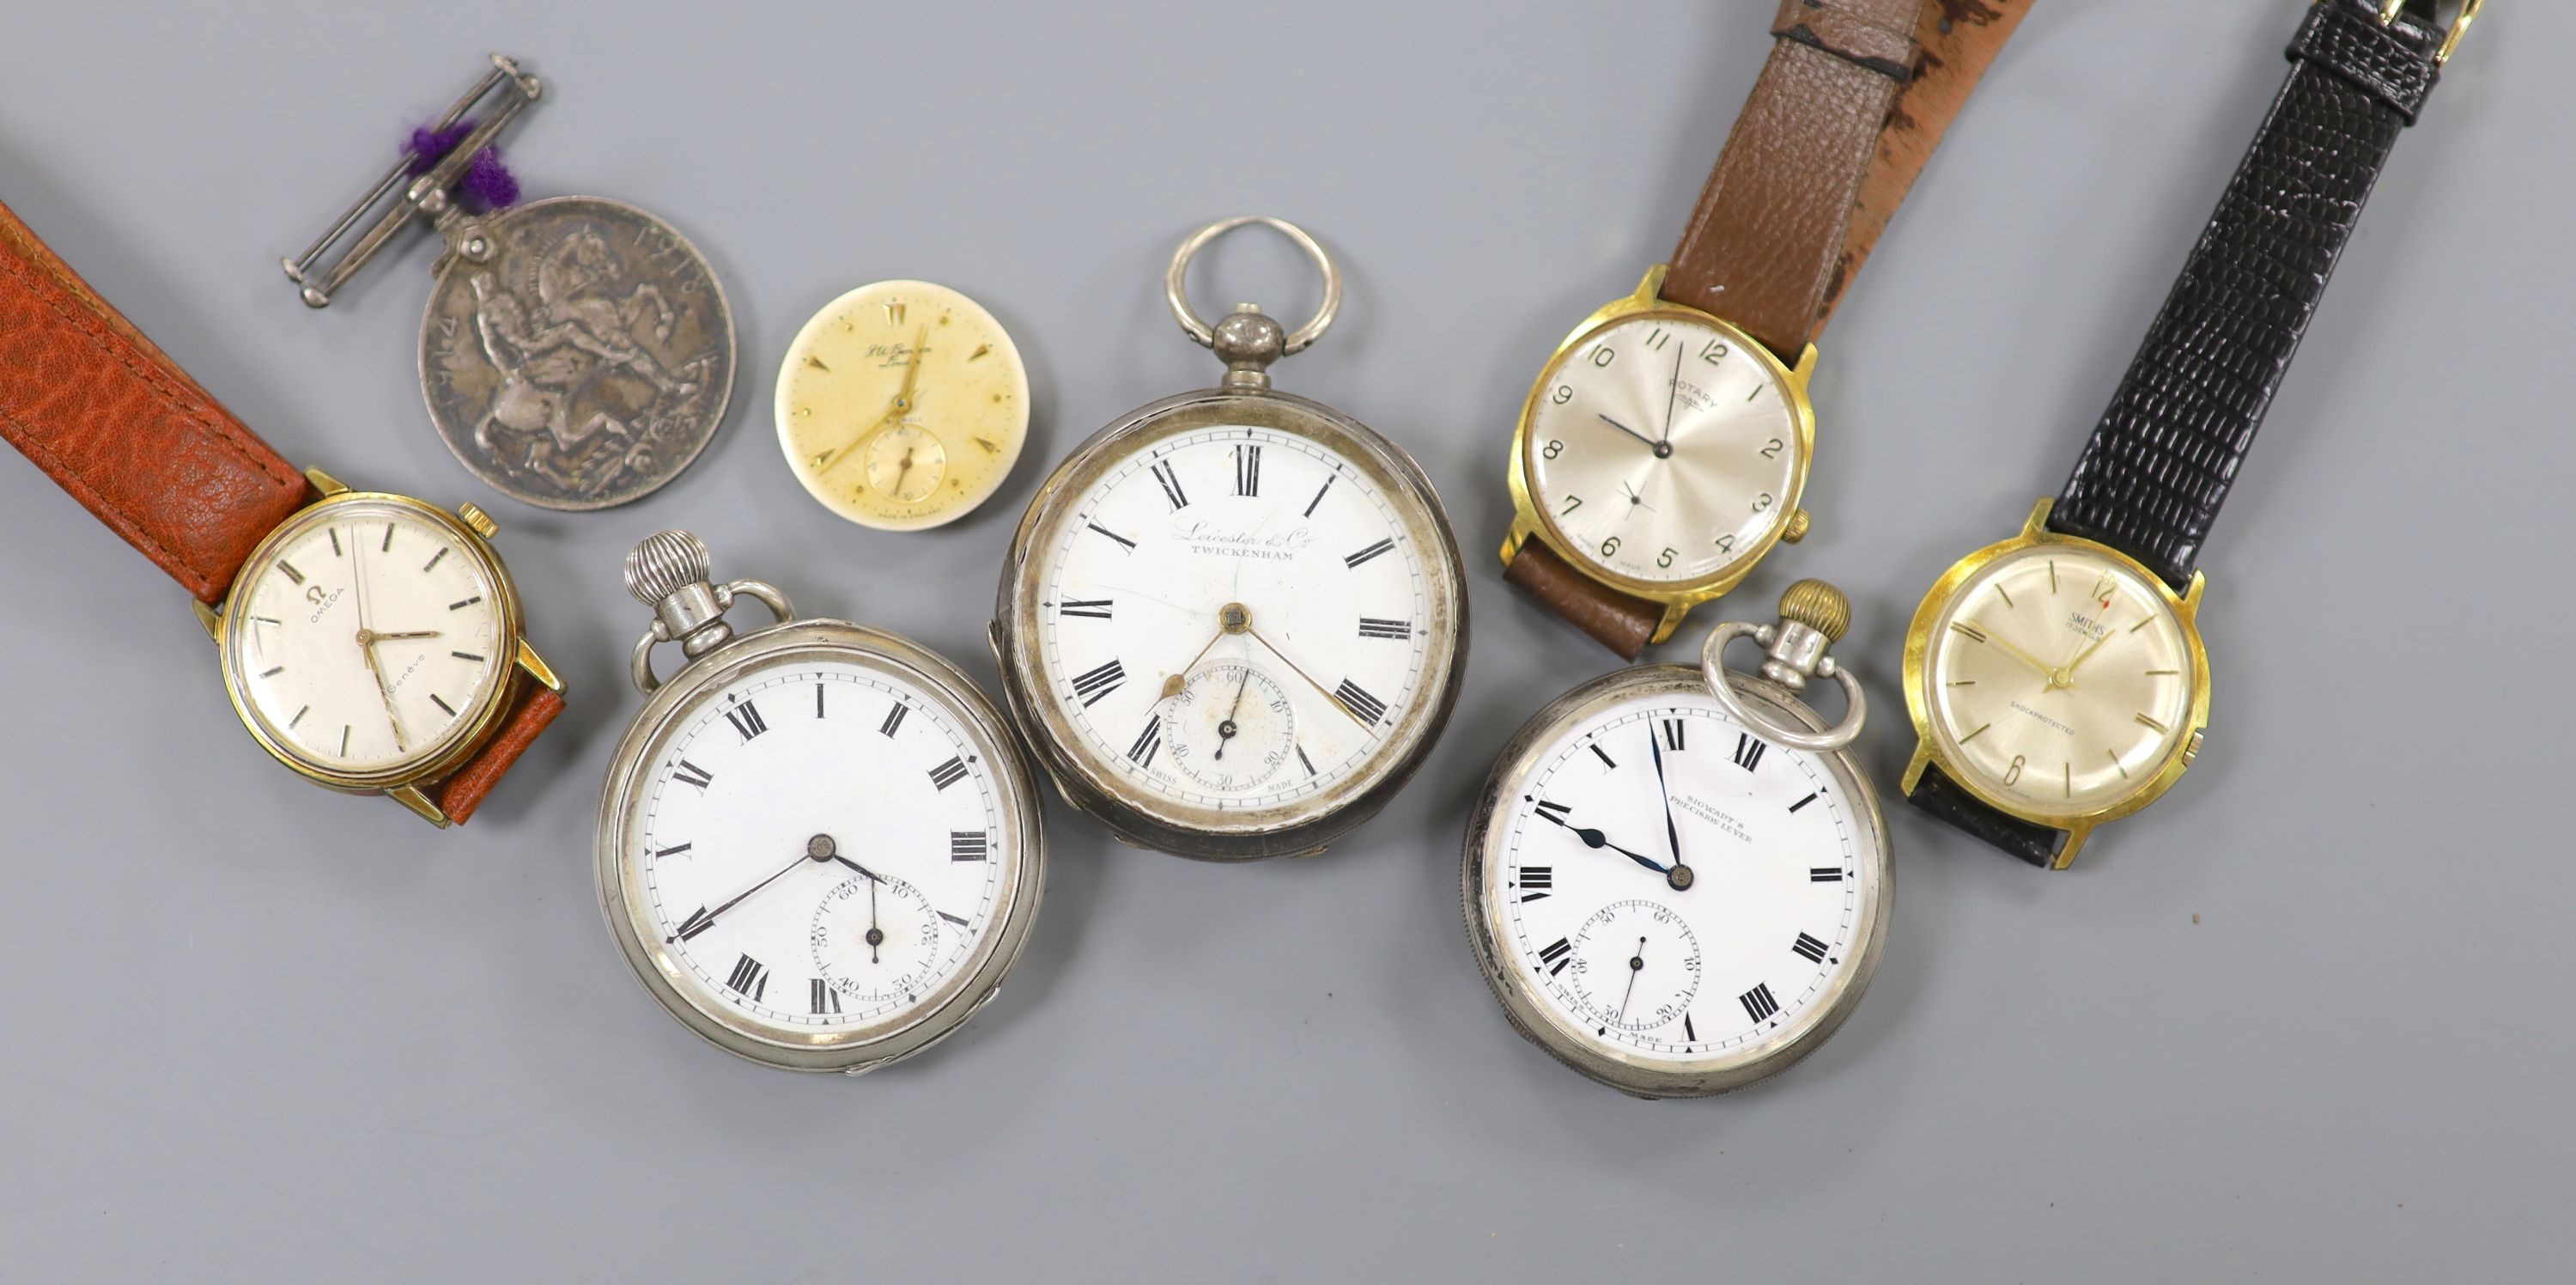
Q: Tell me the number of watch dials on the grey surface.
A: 7